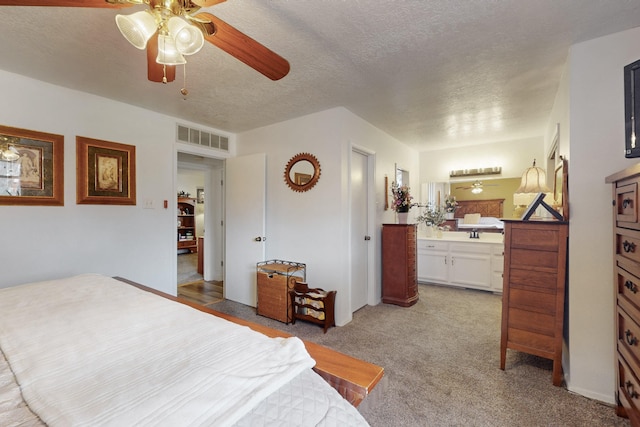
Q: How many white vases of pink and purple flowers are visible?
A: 1